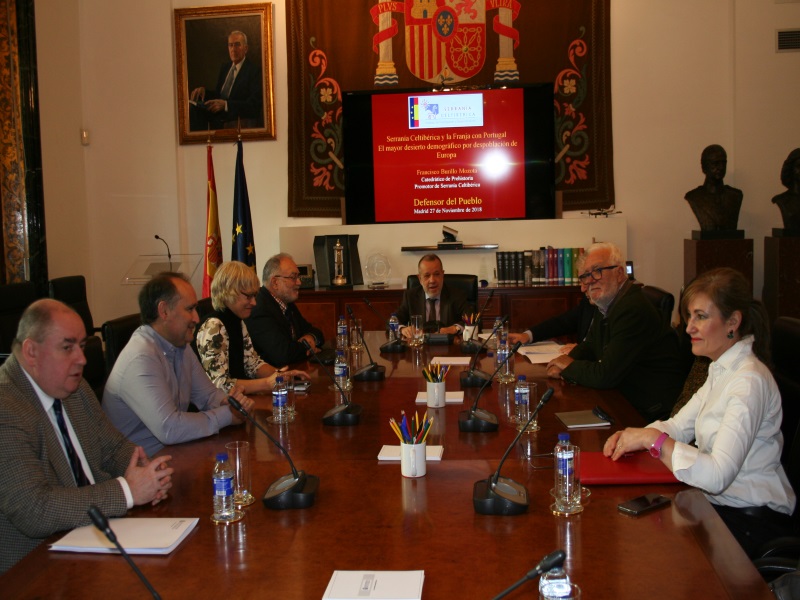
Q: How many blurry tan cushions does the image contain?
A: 0